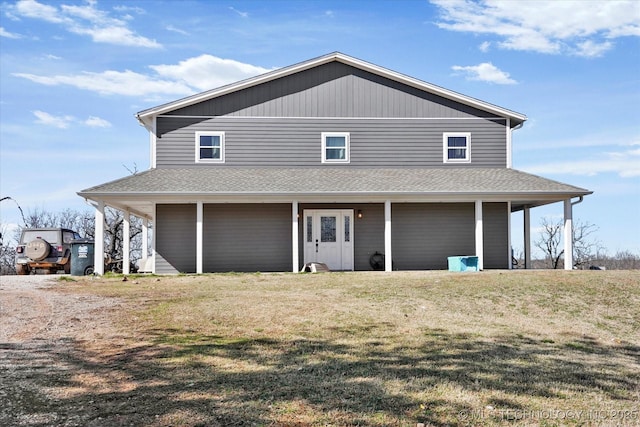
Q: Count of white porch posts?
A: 9